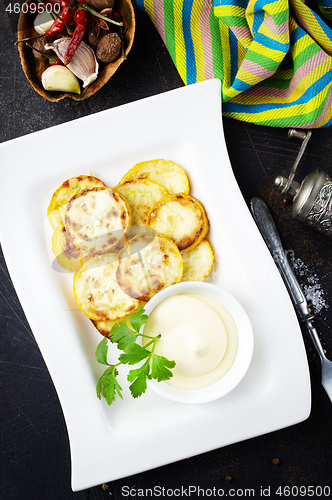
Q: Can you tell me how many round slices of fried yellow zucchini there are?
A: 10